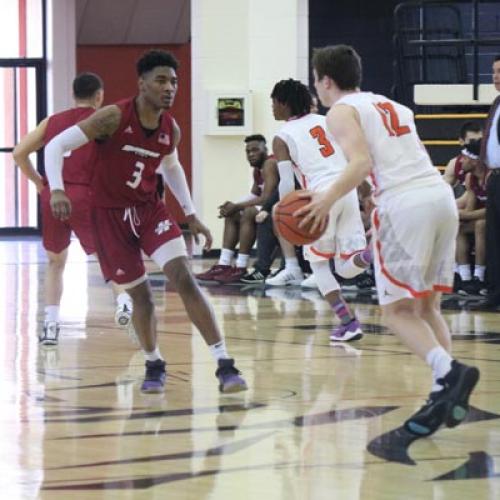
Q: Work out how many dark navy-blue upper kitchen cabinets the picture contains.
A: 0